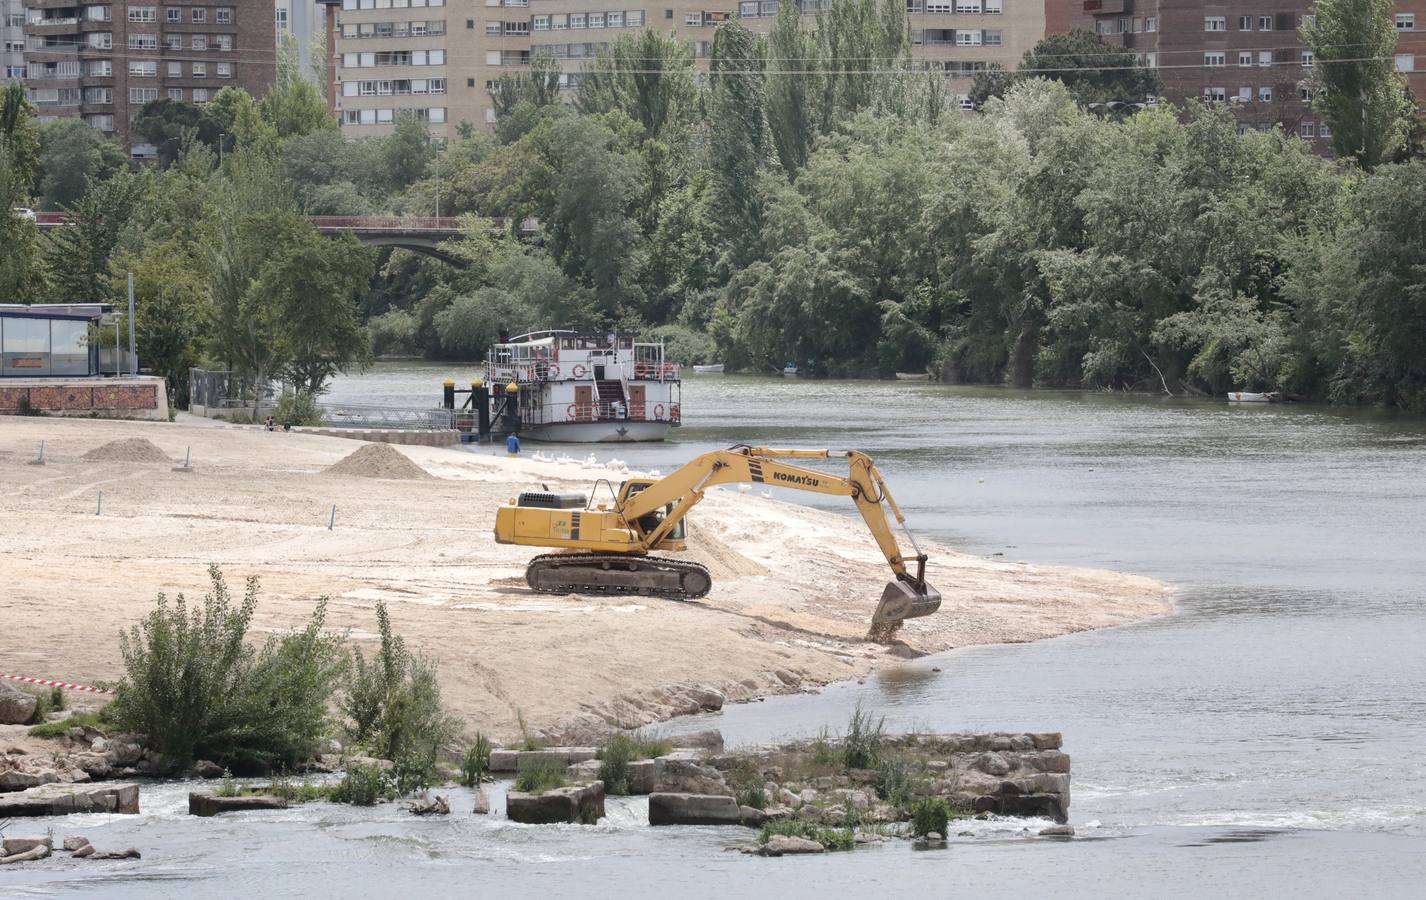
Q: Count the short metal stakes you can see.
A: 4